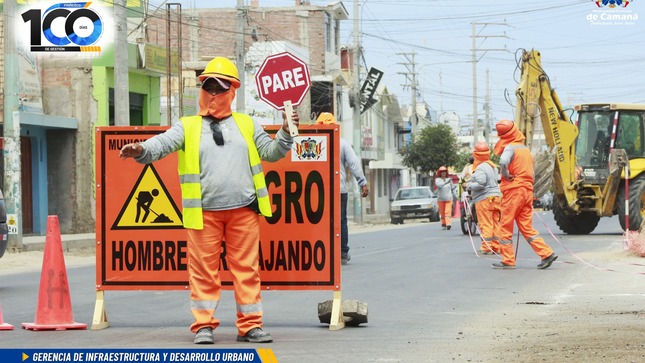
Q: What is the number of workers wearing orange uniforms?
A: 4